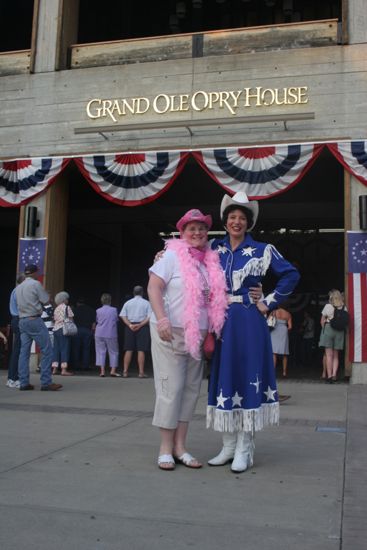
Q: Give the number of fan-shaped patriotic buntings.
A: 4